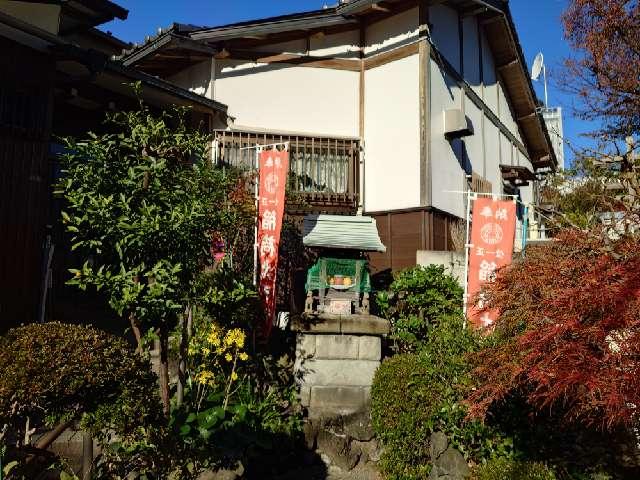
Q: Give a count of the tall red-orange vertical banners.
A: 2